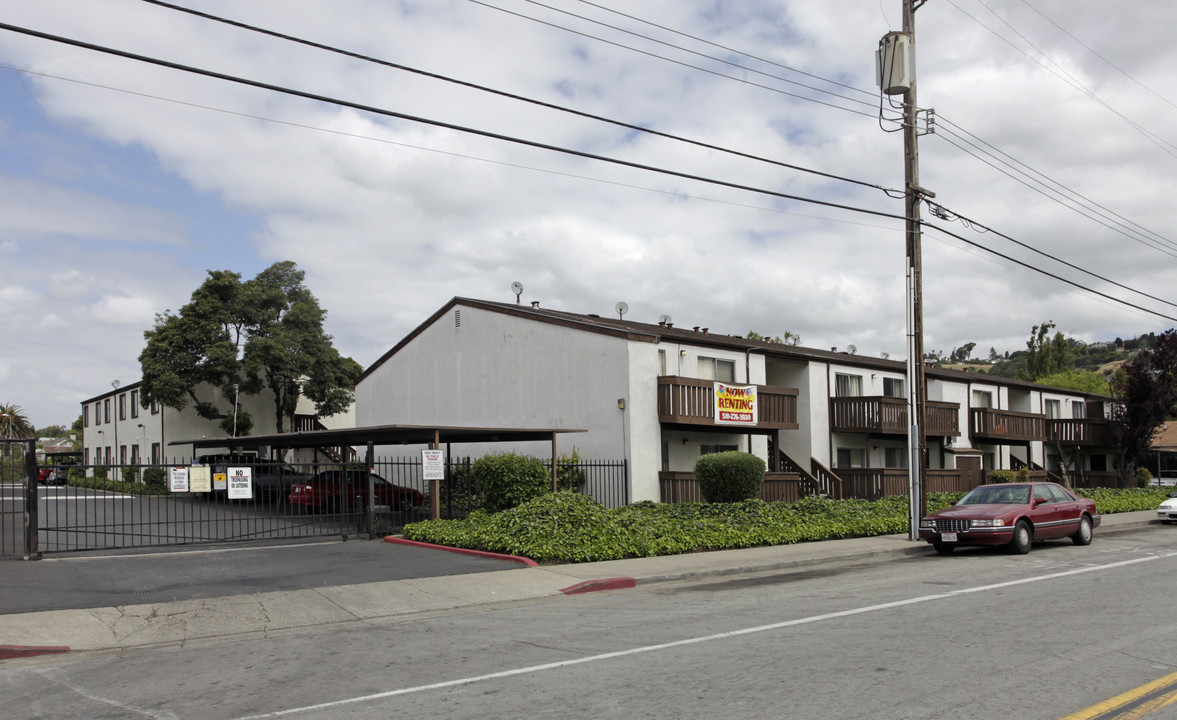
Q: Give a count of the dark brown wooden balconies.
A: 4